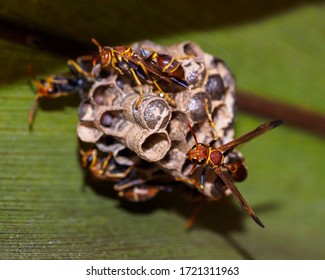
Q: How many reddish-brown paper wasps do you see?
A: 4